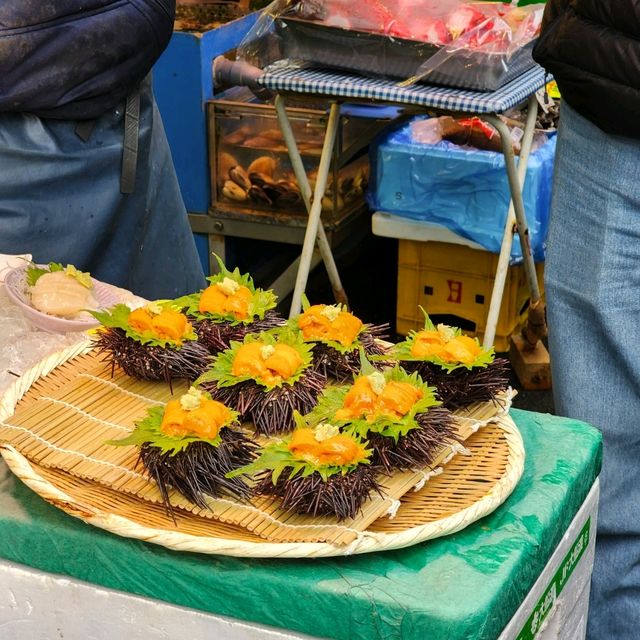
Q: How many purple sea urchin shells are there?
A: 8